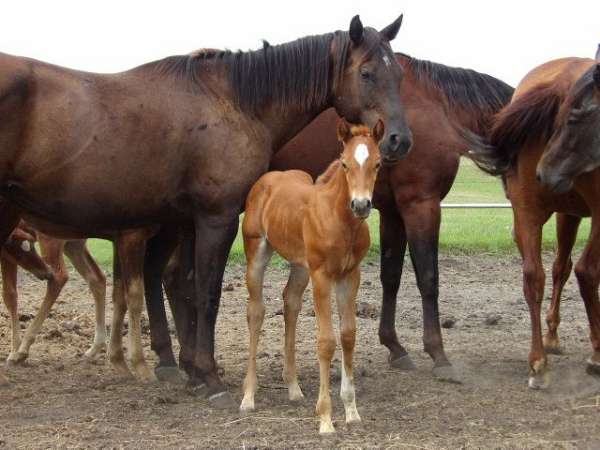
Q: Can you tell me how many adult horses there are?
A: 4